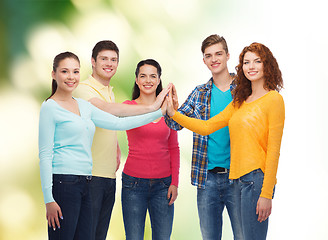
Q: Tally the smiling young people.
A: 5